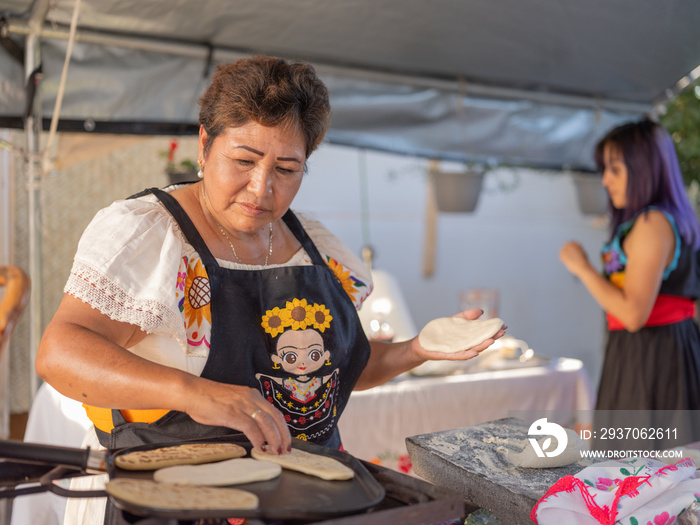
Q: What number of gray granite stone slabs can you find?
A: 1